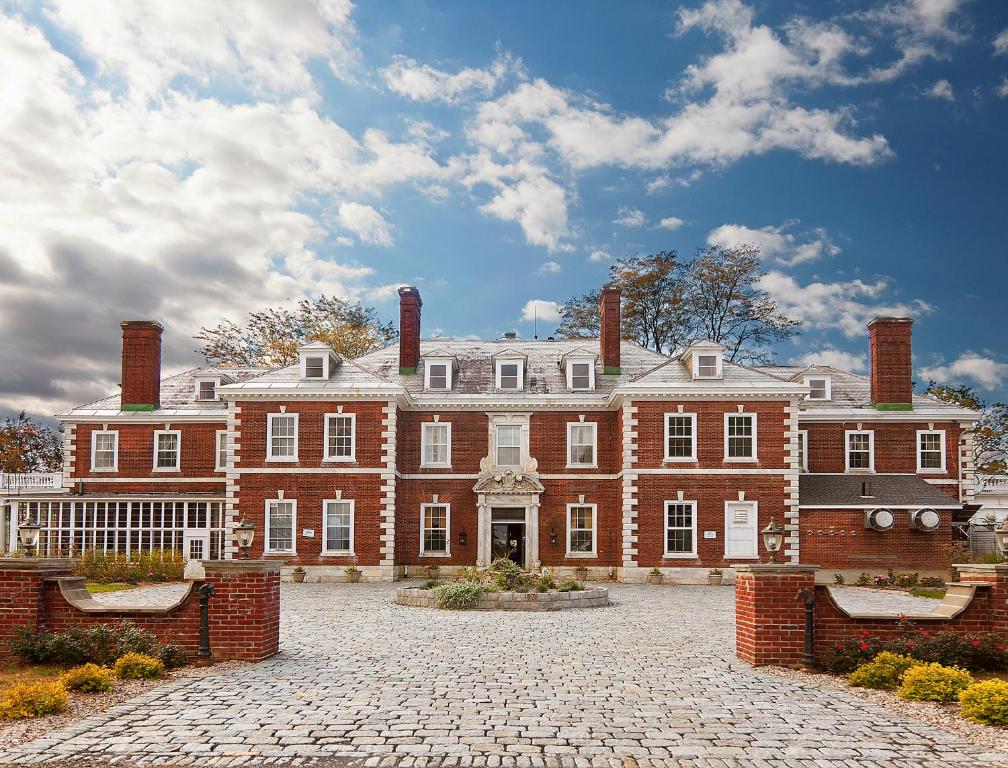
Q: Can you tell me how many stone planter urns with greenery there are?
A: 6